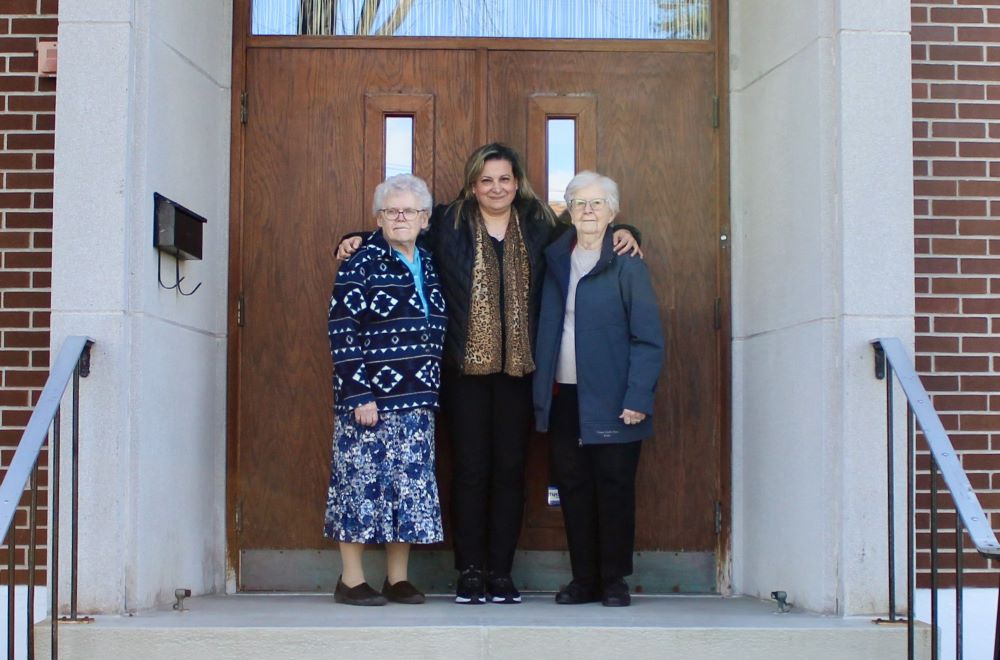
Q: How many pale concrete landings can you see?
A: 1